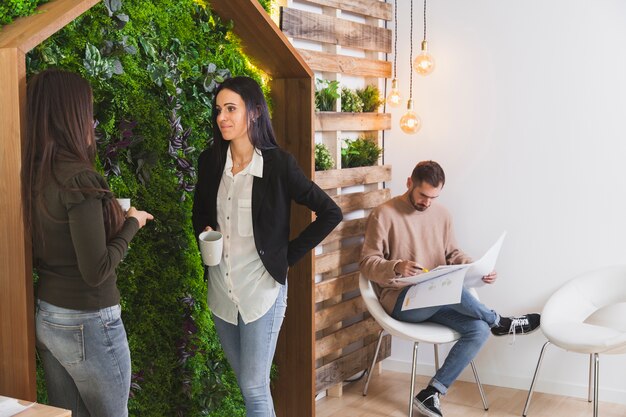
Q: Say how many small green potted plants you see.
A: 5